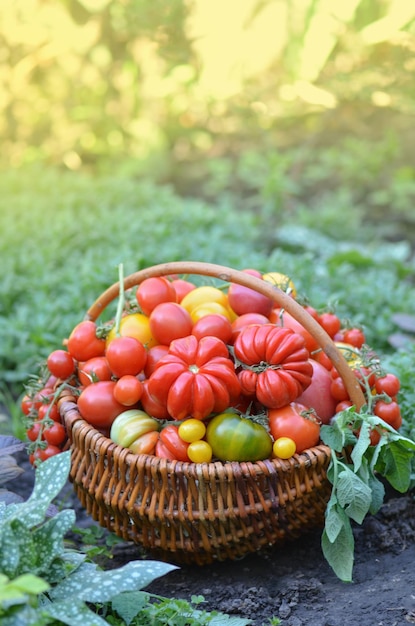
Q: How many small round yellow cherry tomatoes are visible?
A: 3